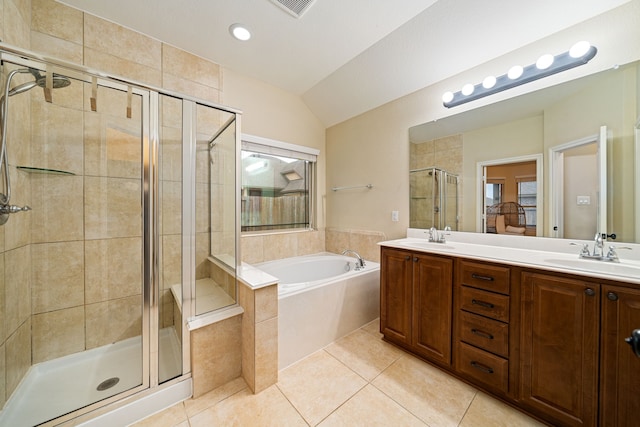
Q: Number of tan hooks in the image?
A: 3